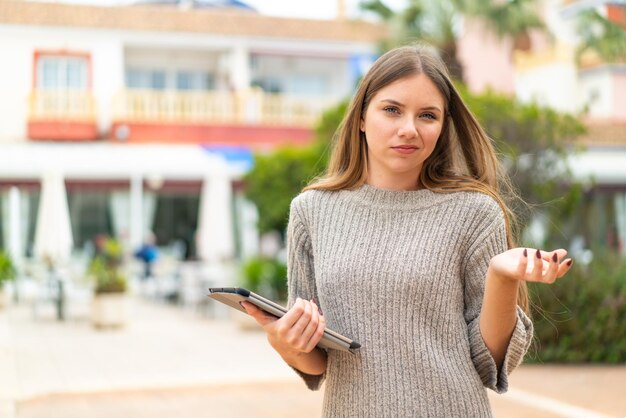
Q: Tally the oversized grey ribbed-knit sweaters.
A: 1